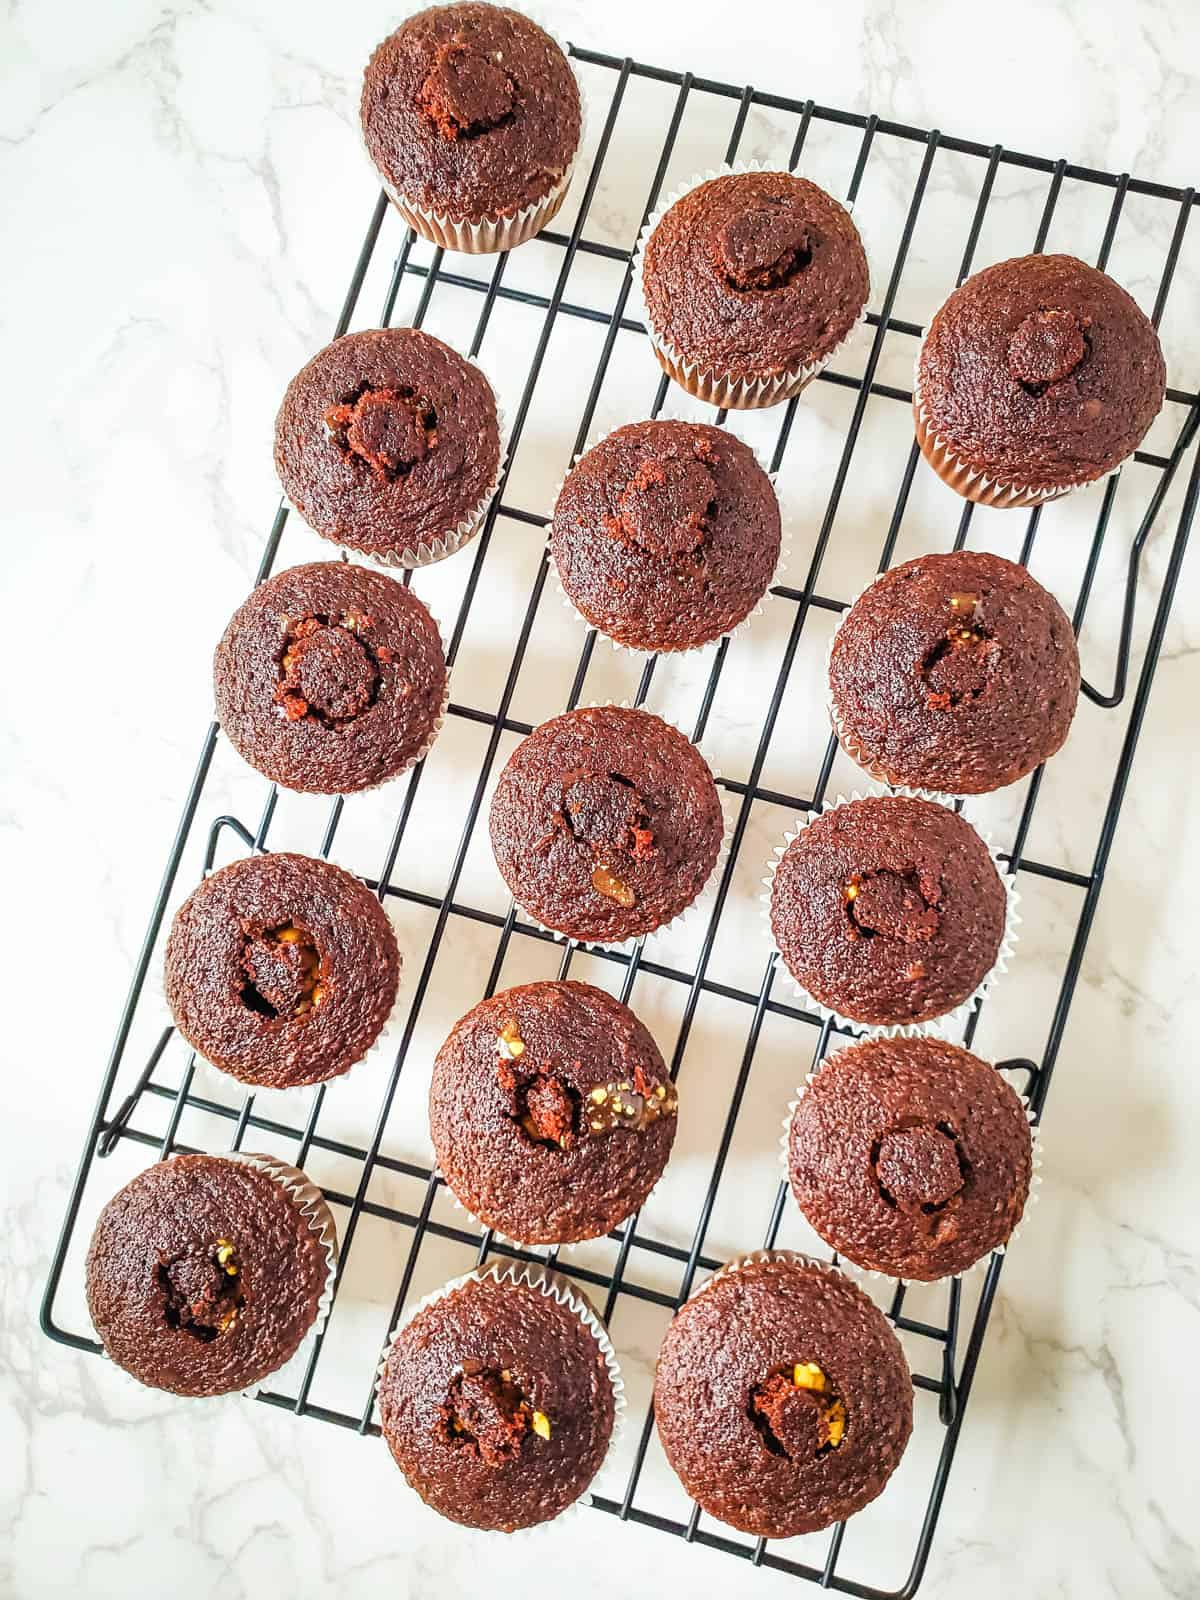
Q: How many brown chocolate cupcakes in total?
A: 15